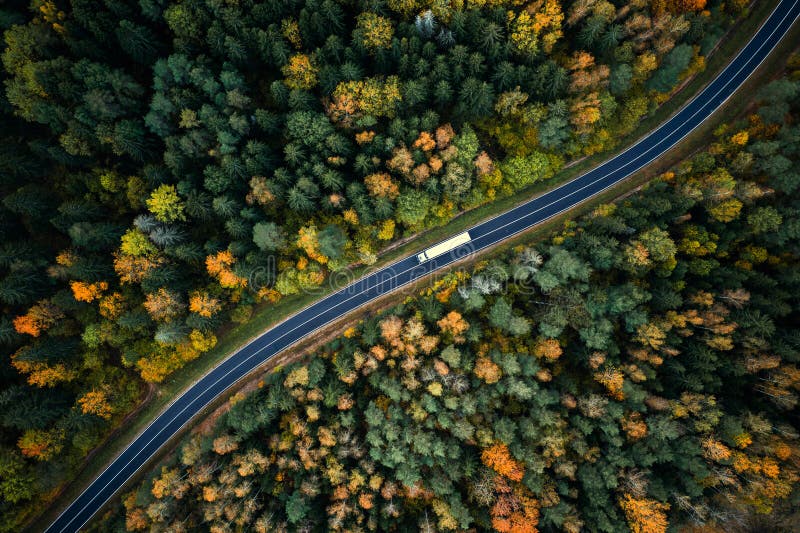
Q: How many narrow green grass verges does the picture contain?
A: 2